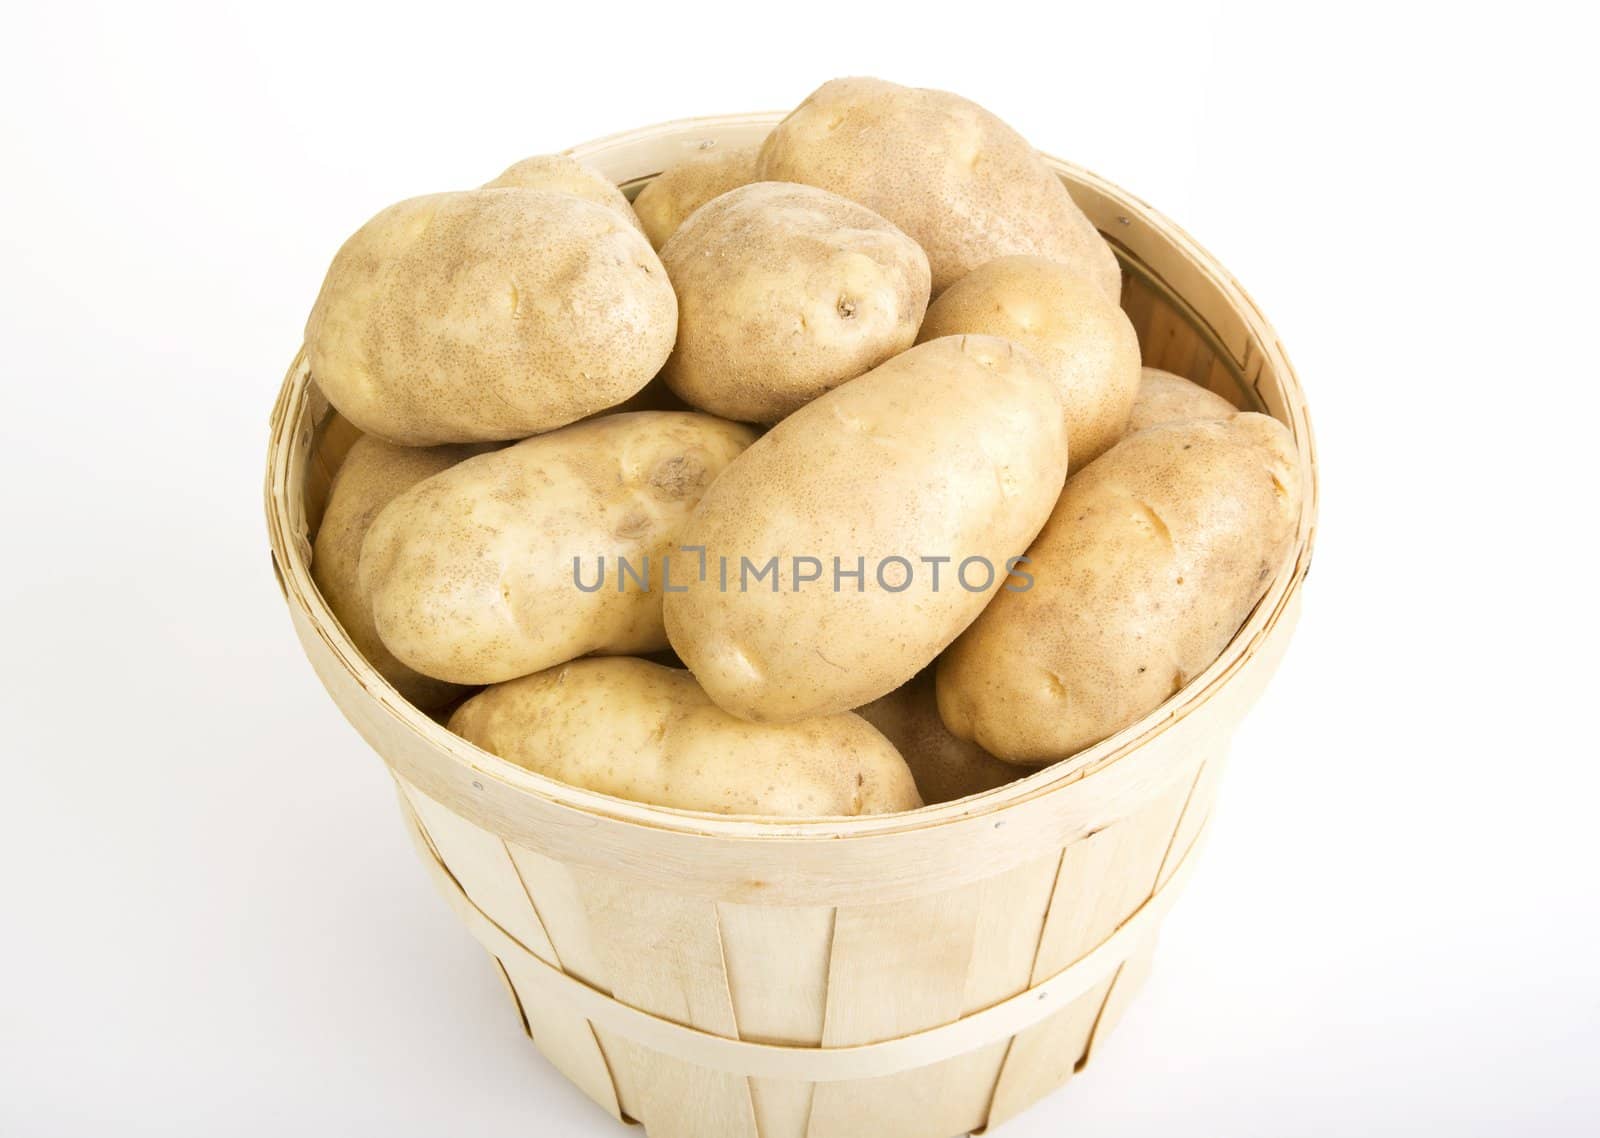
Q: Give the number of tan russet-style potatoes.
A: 13